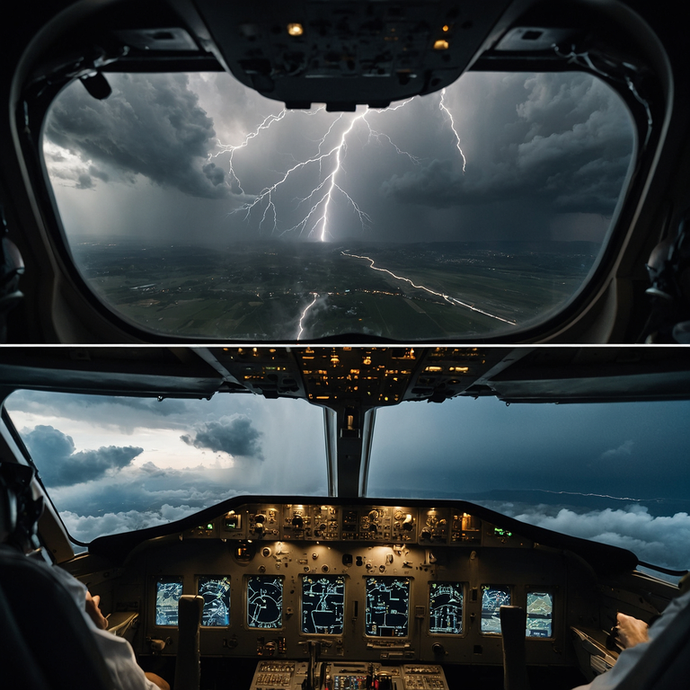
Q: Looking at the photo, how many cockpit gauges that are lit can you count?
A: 8